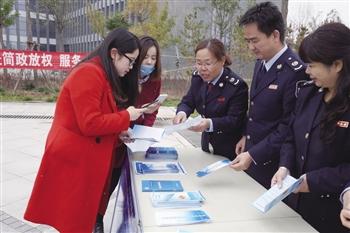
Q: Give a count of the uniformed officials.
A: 3